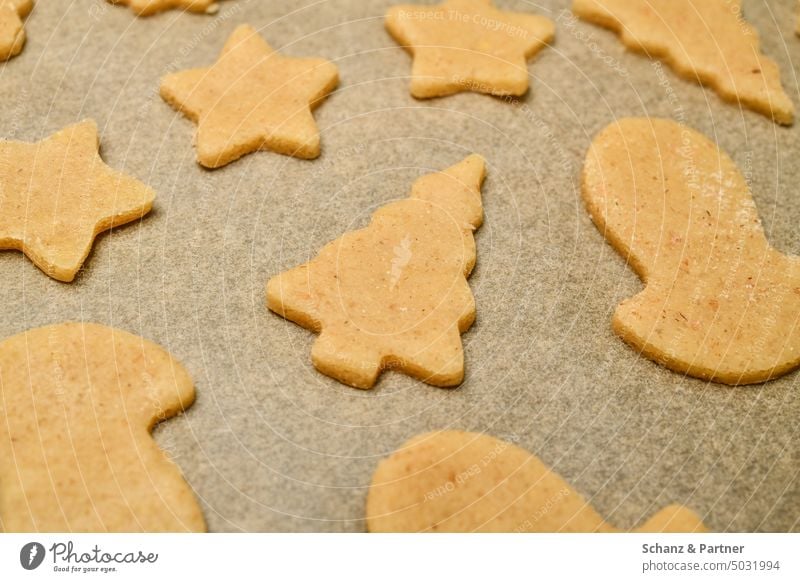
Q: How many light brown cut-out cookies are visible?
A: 10